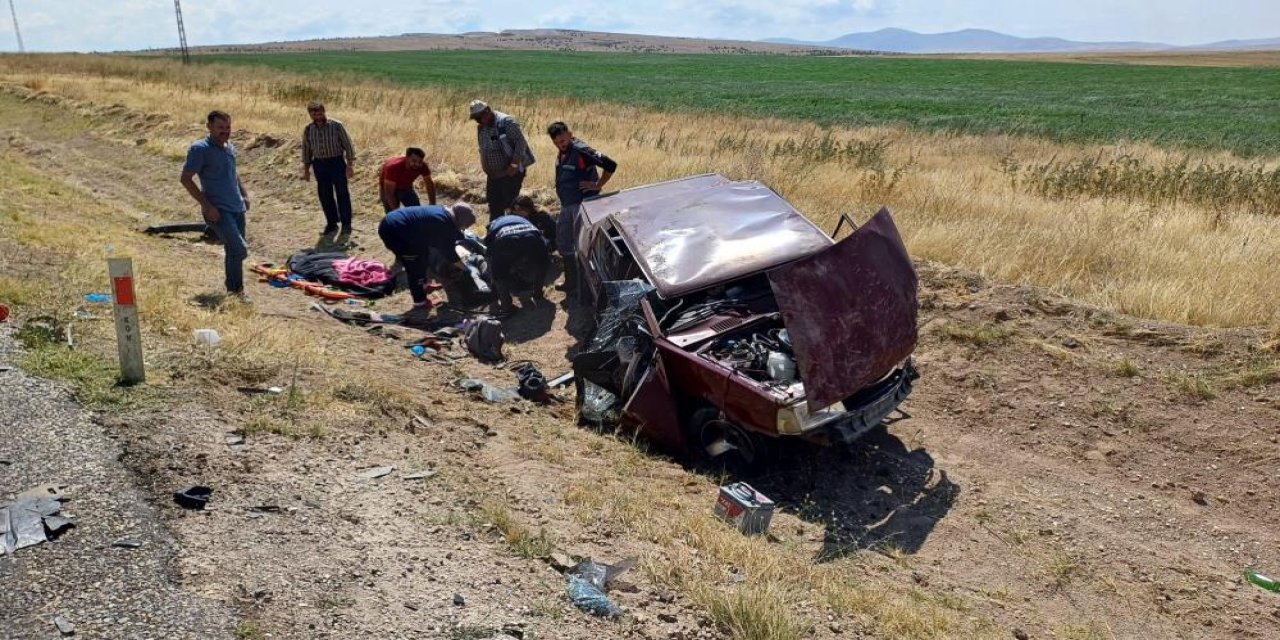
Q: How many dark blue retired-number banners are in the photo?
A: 0